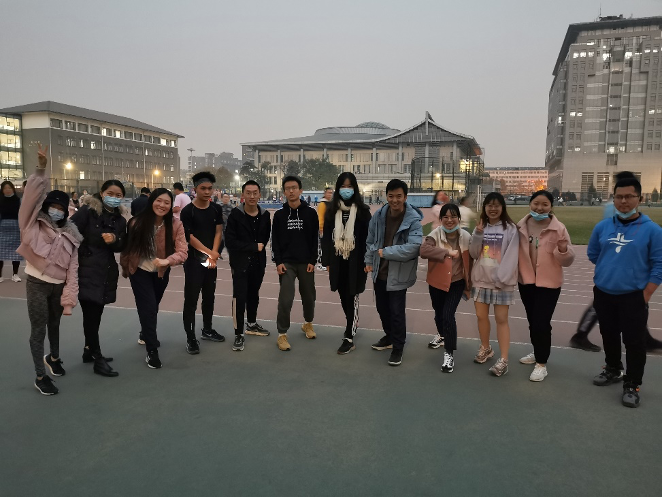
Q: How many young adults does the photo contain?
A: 12